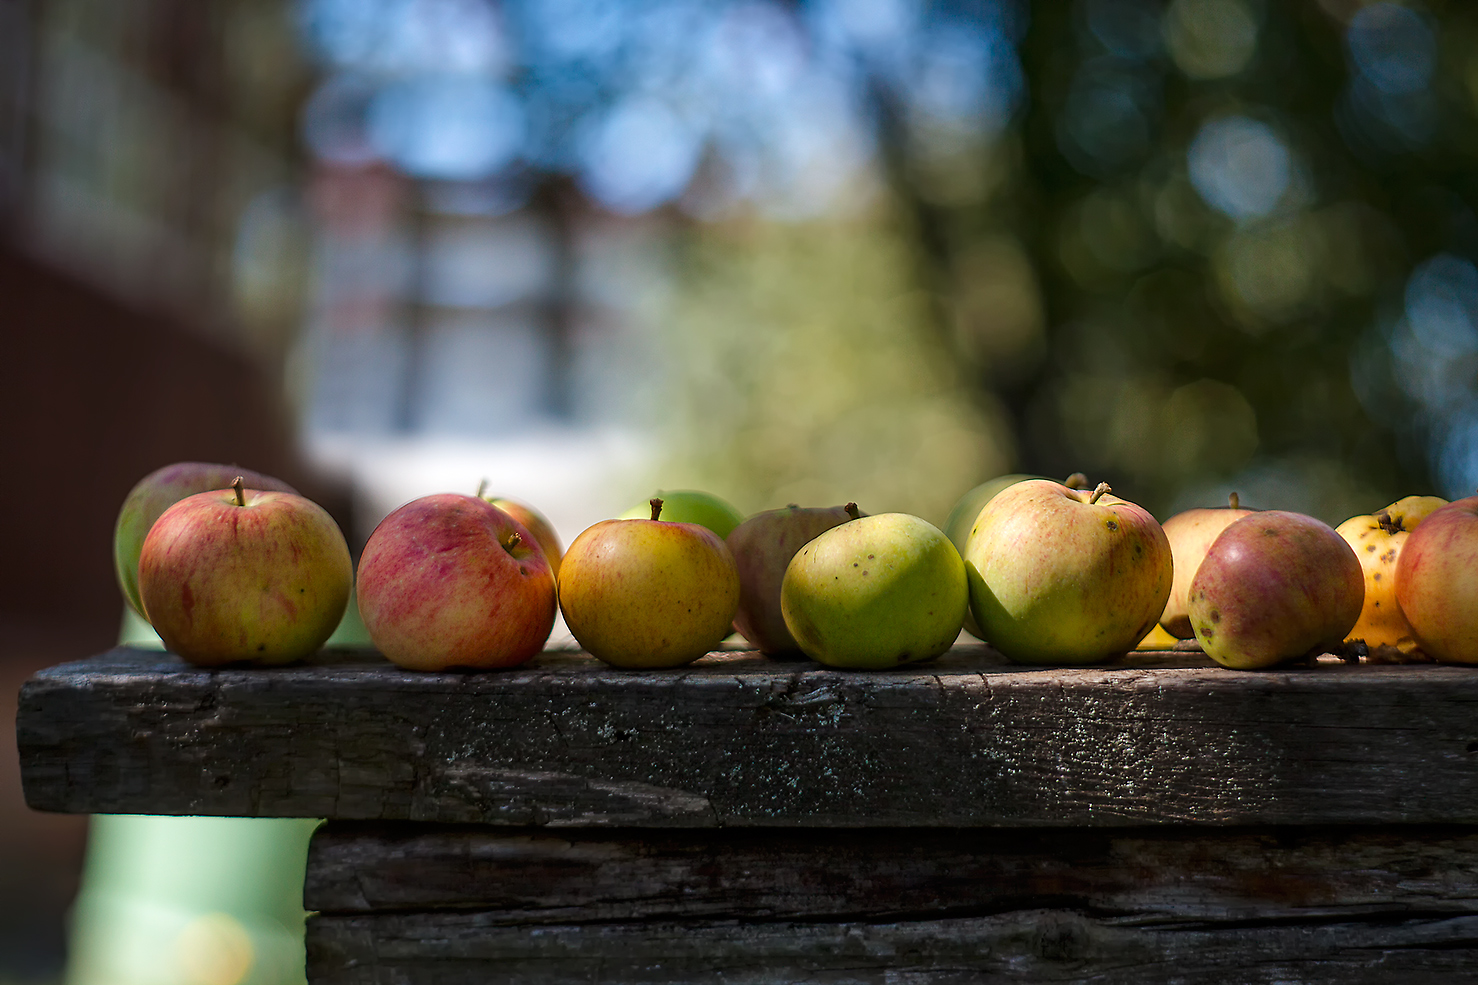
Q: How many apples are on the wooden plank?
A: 14